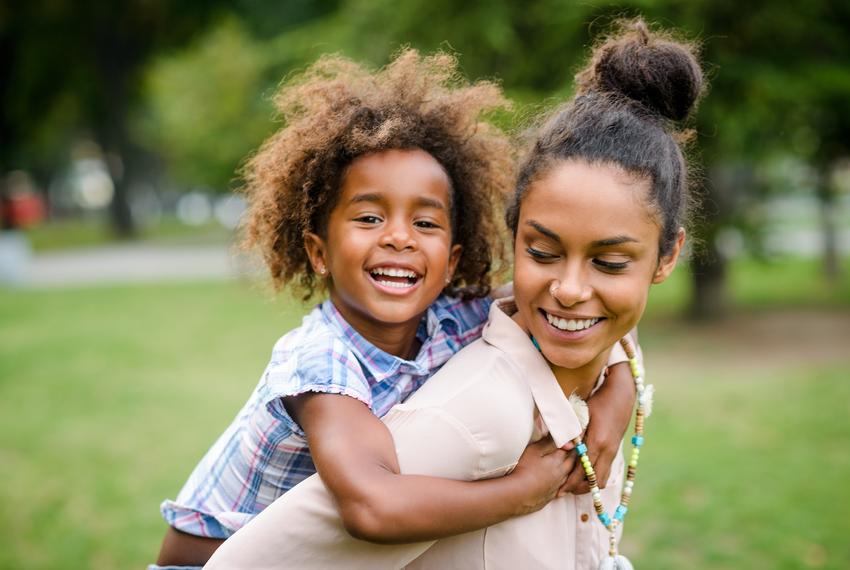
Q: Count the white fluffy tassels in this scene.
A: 2